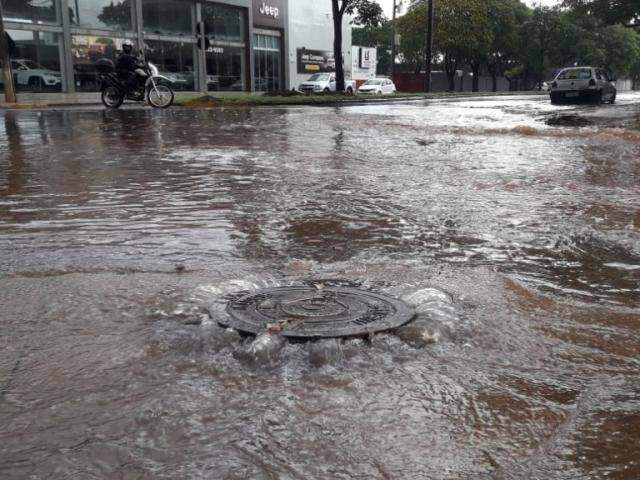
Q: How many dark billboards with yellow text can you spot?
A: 1